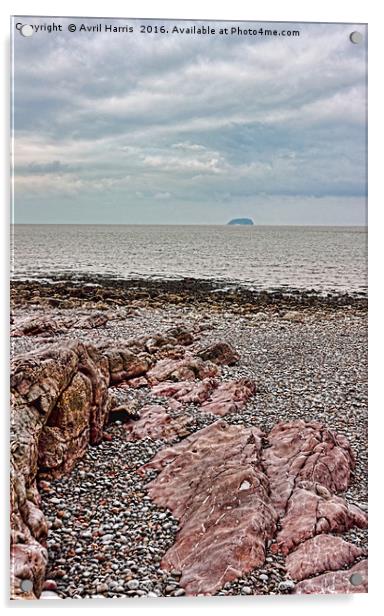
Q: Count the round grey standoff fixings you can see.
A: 4